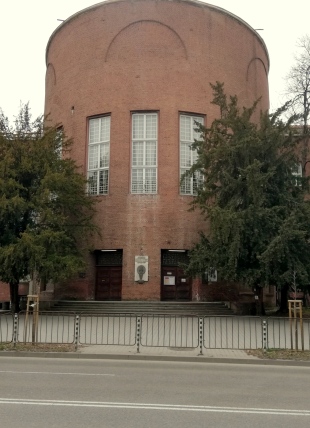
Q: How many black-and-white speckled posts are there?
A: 5